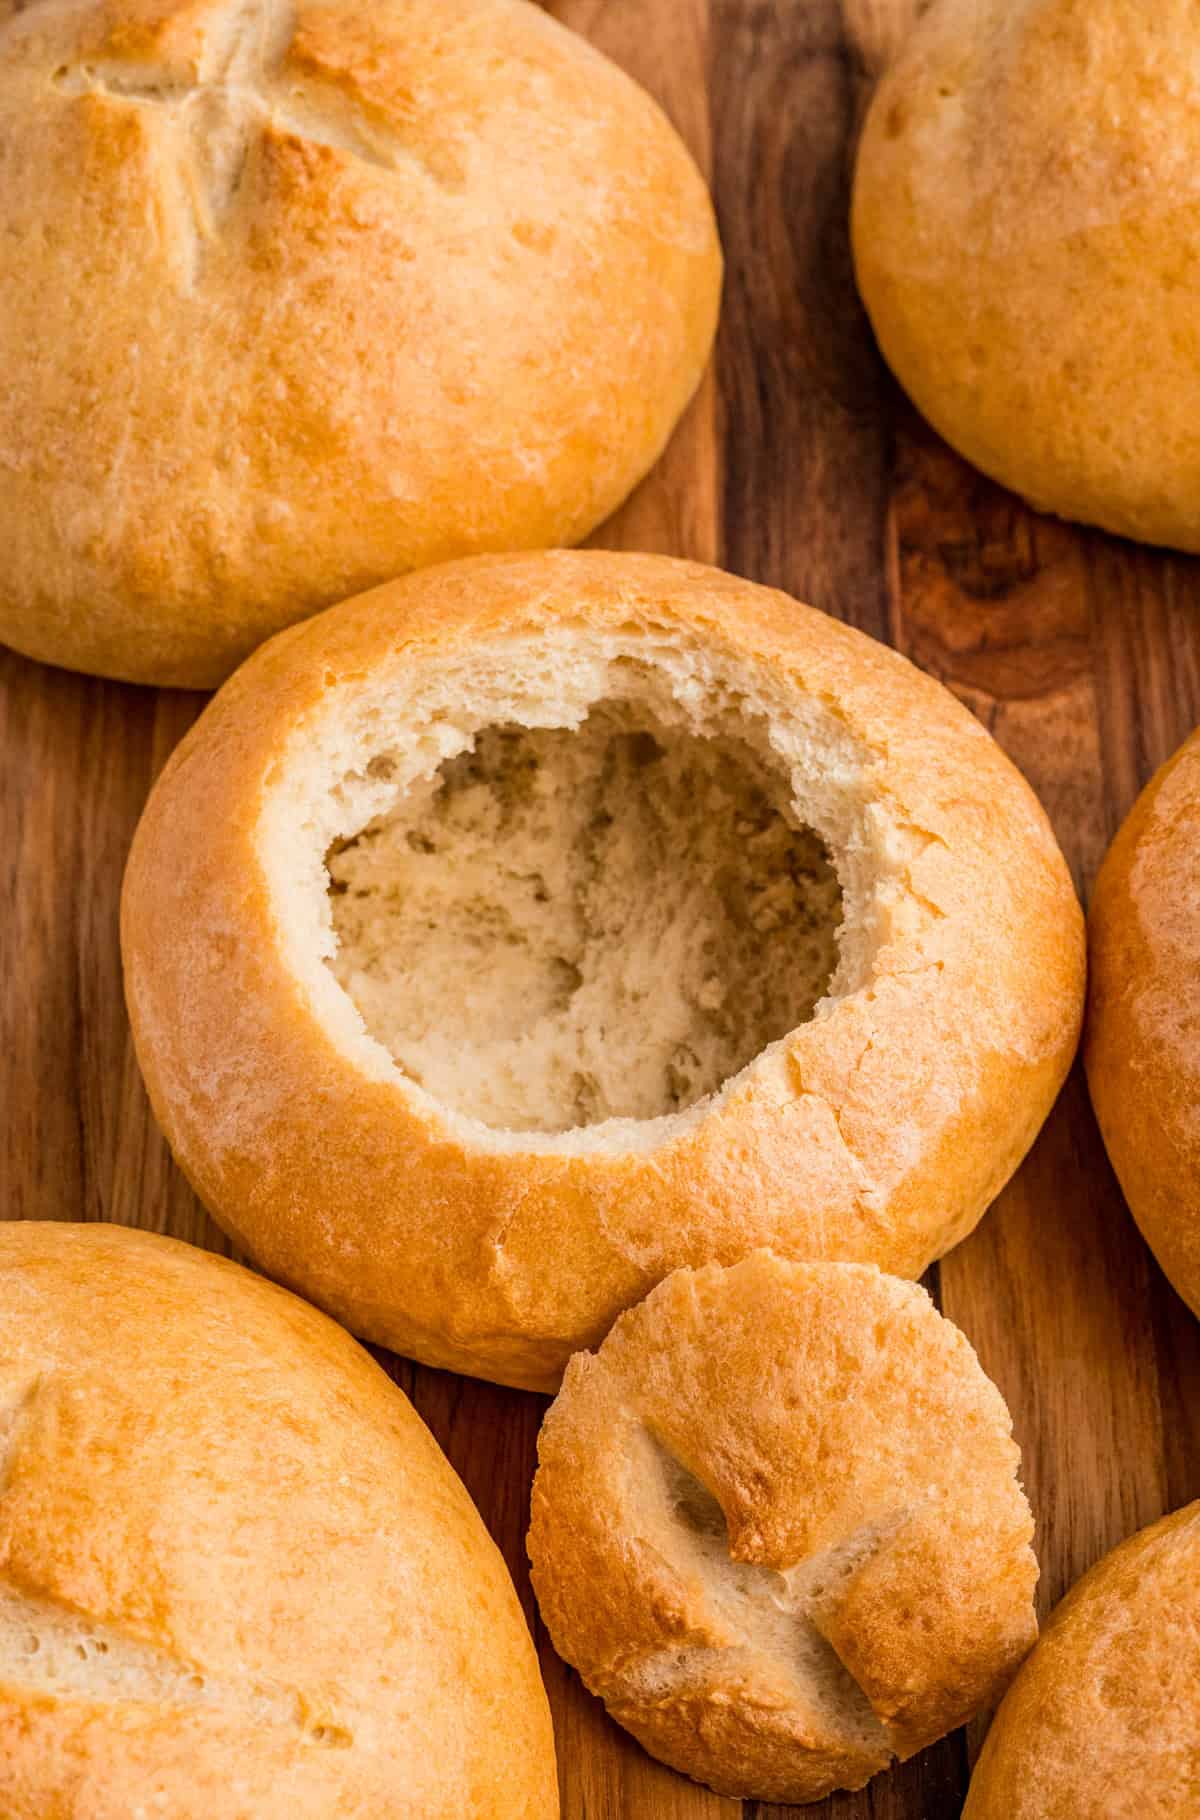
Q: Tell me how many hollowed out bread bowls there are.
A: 1